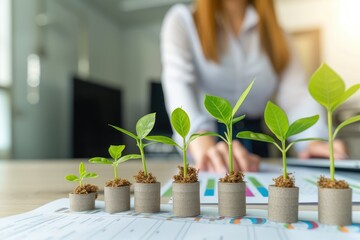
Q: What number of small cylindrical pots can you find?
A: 7